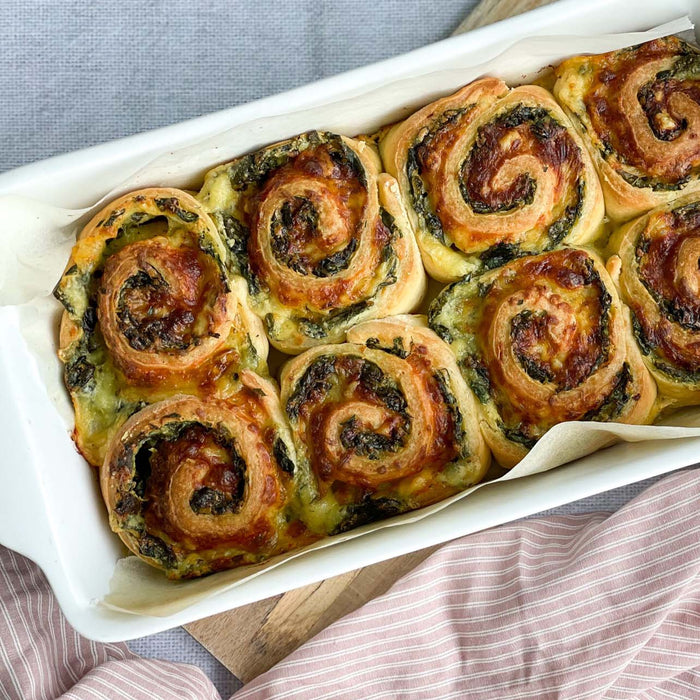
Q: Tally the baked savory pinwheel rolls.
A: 8